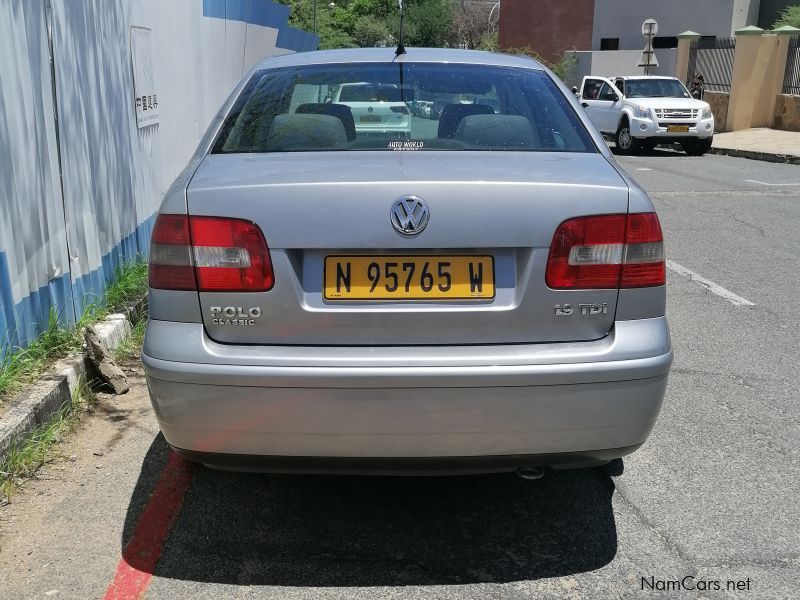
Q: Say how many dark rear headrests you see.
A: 2